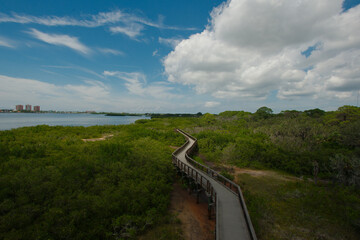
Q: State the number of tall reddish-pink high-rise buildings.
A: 3